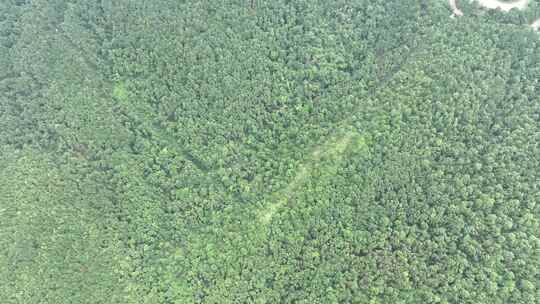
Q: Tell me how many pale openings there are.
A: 2